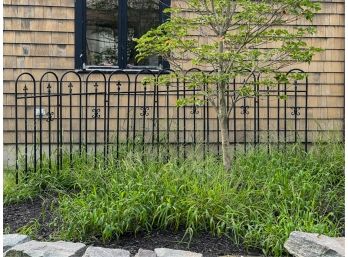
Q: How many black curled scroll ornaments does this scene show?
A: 6